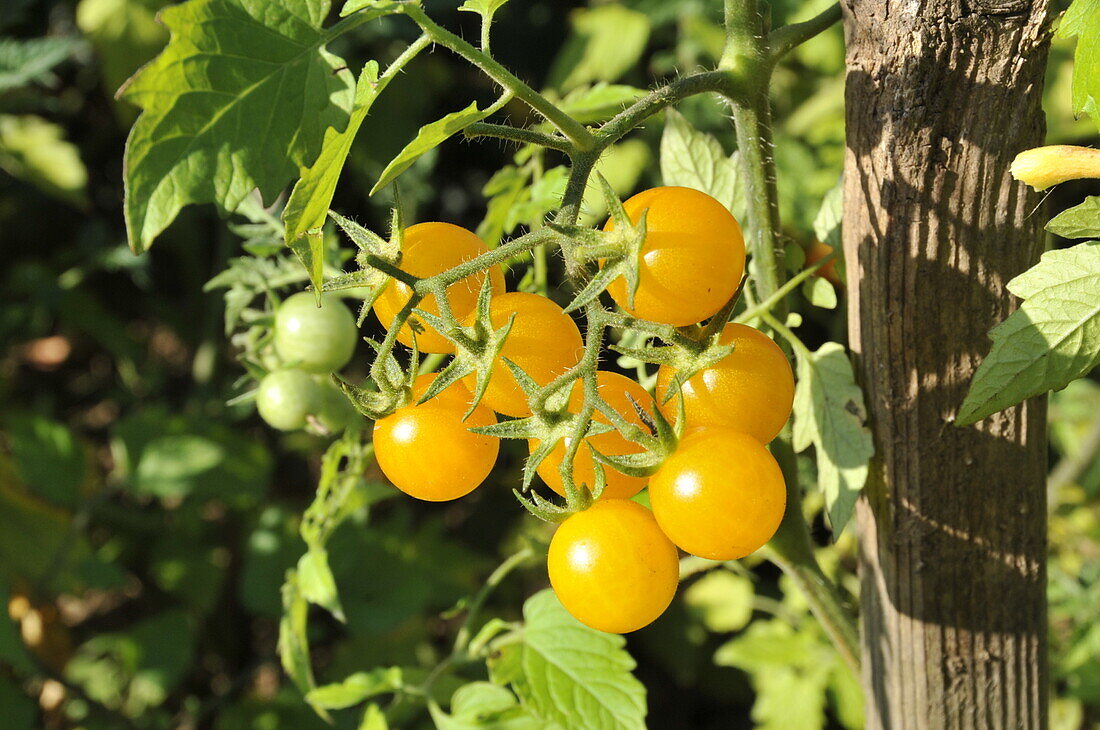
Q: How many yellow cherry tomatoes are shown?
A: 8